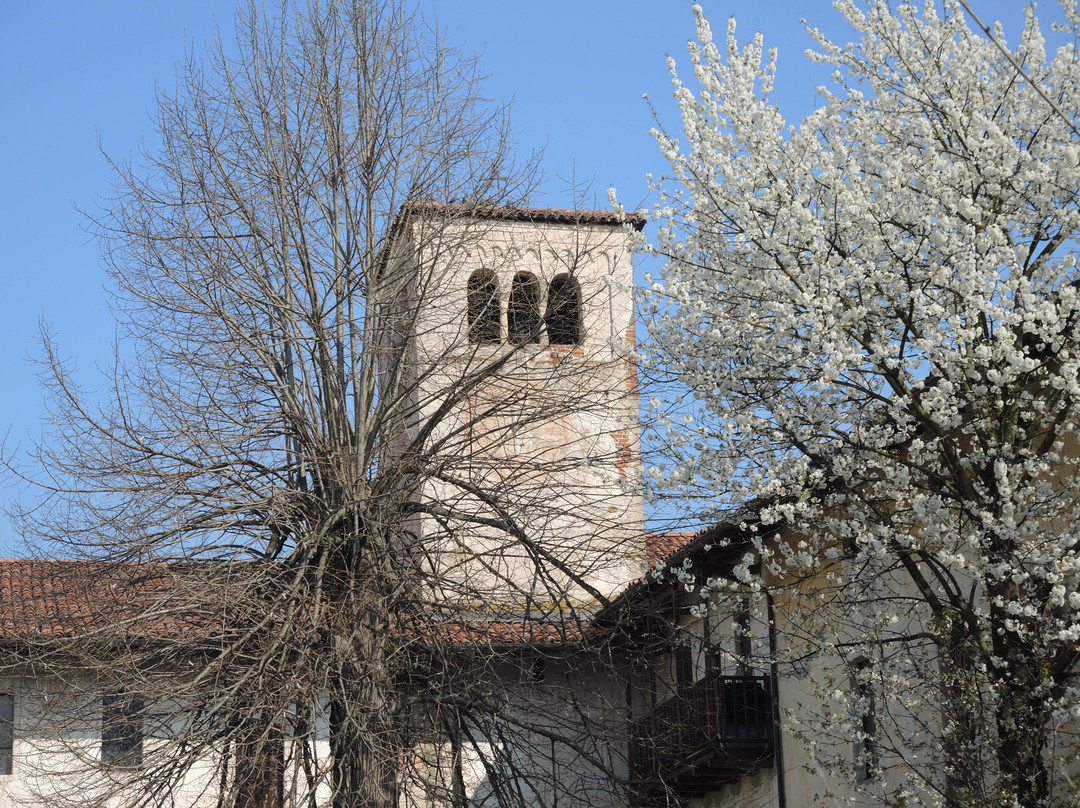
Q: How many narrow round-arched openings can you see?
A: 3